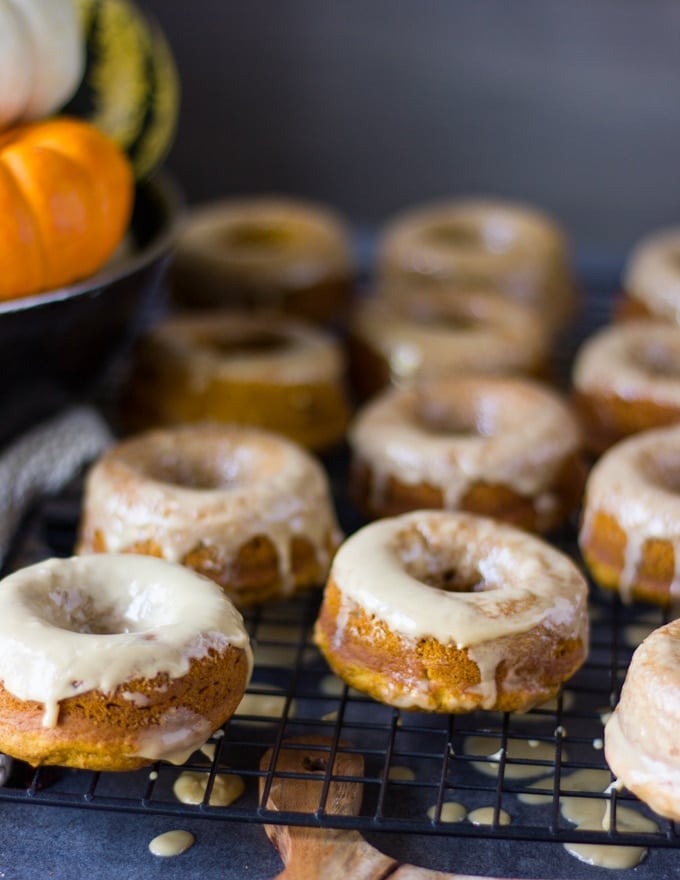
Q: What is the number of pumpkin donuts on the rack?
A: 12